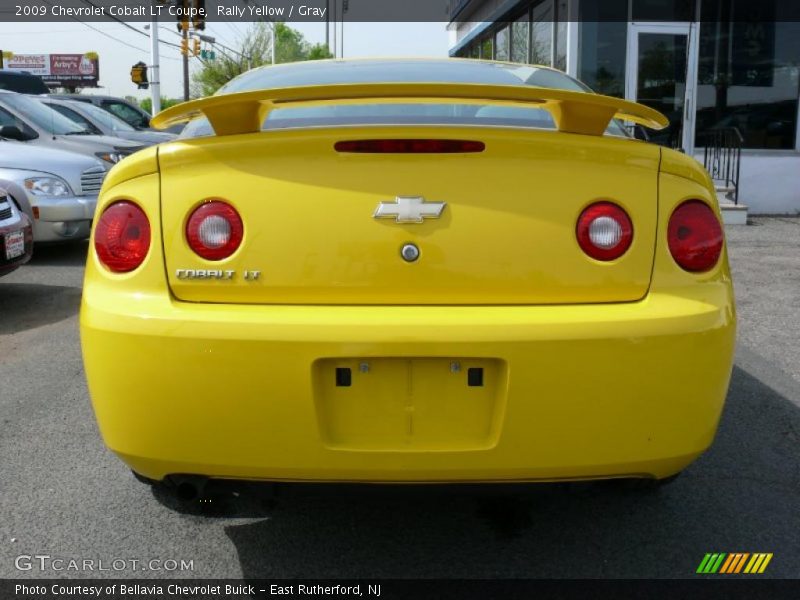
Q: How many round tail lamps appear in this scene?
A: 4